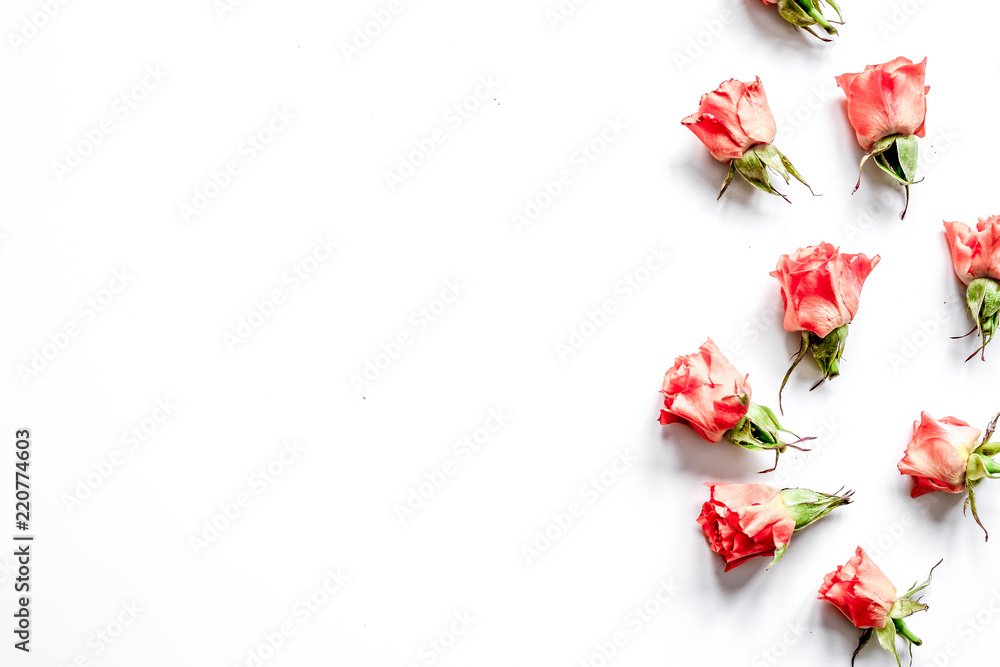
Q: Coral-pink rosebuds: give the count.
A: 9